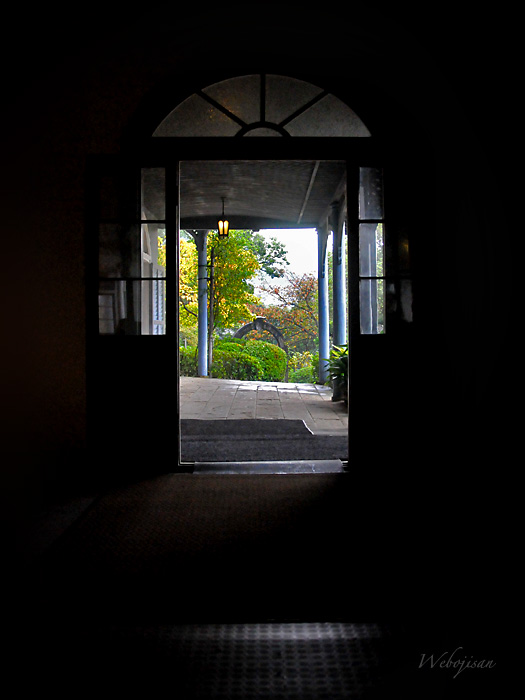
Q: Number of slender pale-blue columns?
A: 3